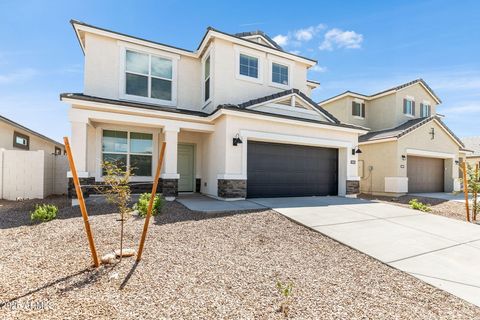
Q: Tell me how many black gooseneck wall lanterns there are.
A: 2